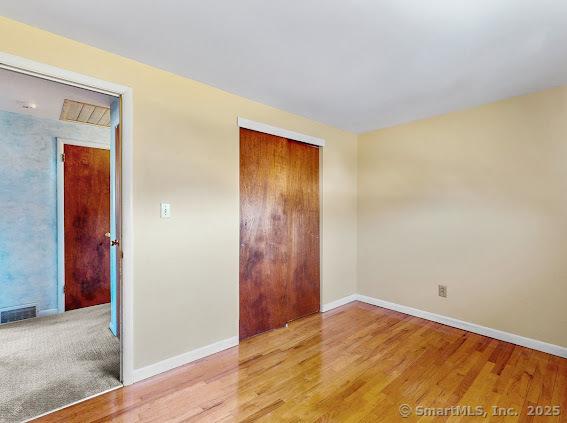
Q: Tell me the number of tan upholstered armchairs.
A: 0